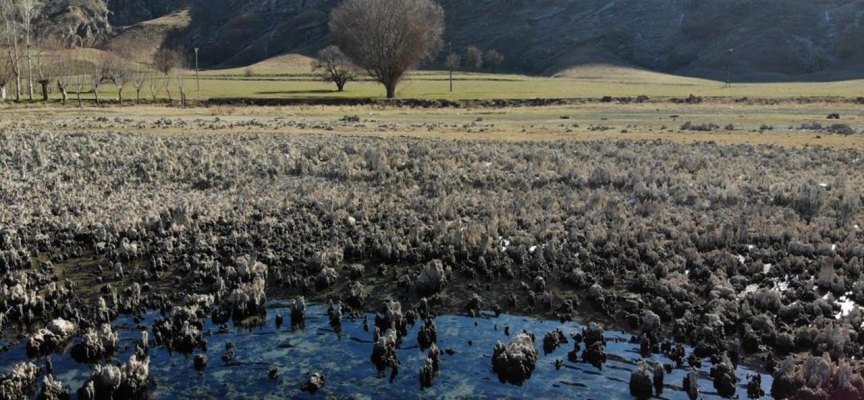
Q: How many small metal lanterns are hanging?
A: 0